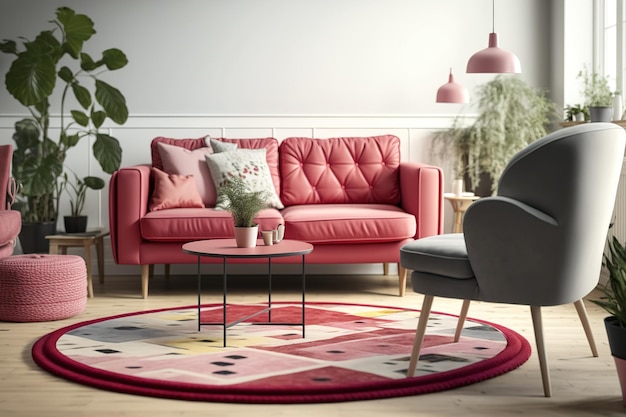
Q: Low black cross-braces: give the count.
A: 2